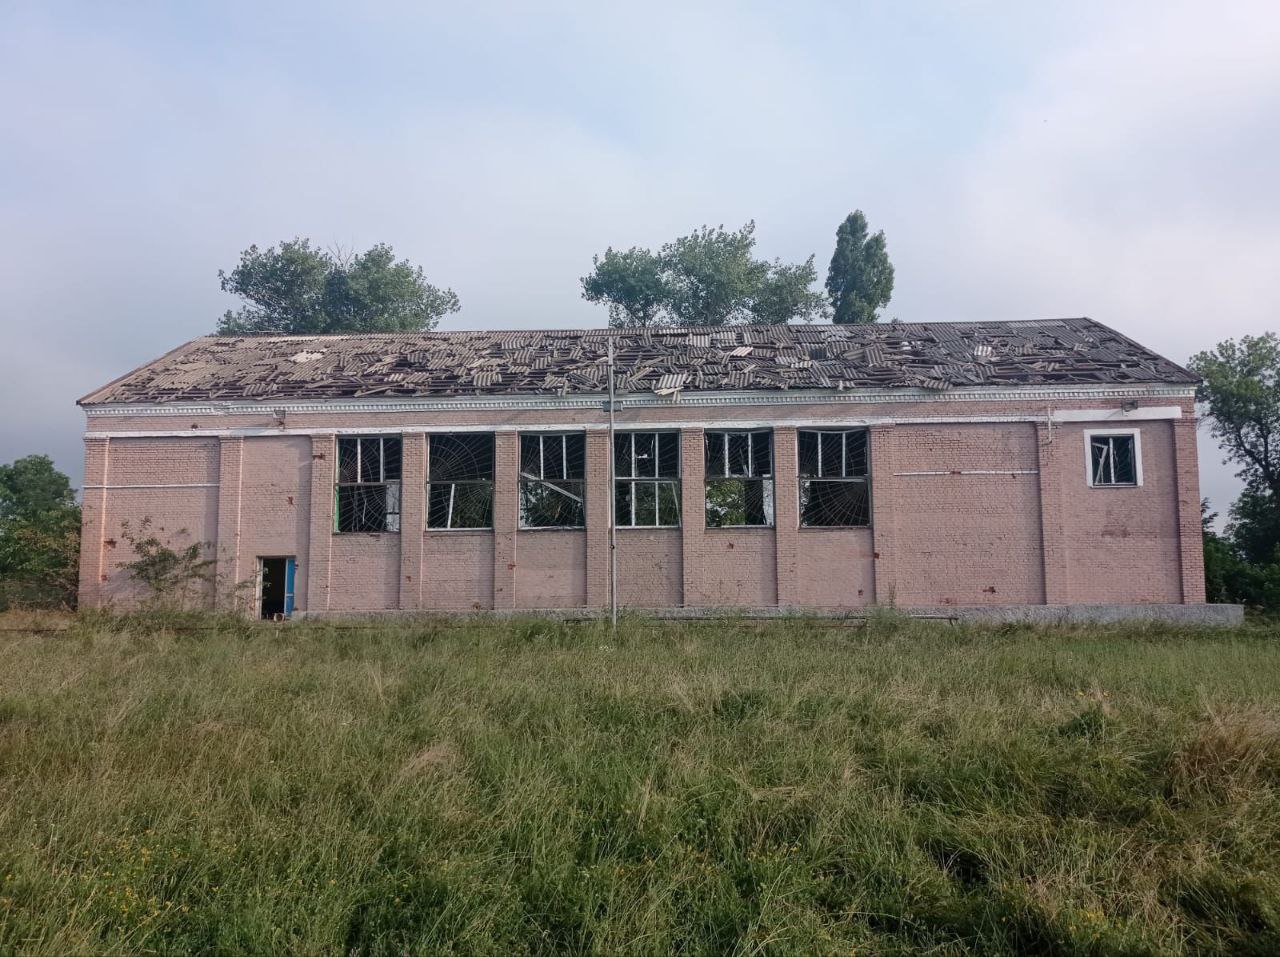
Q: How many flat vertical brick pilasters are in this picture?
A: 11